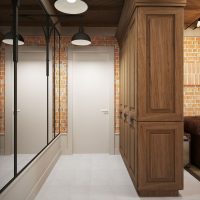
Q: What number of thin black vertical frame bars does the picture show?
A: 4